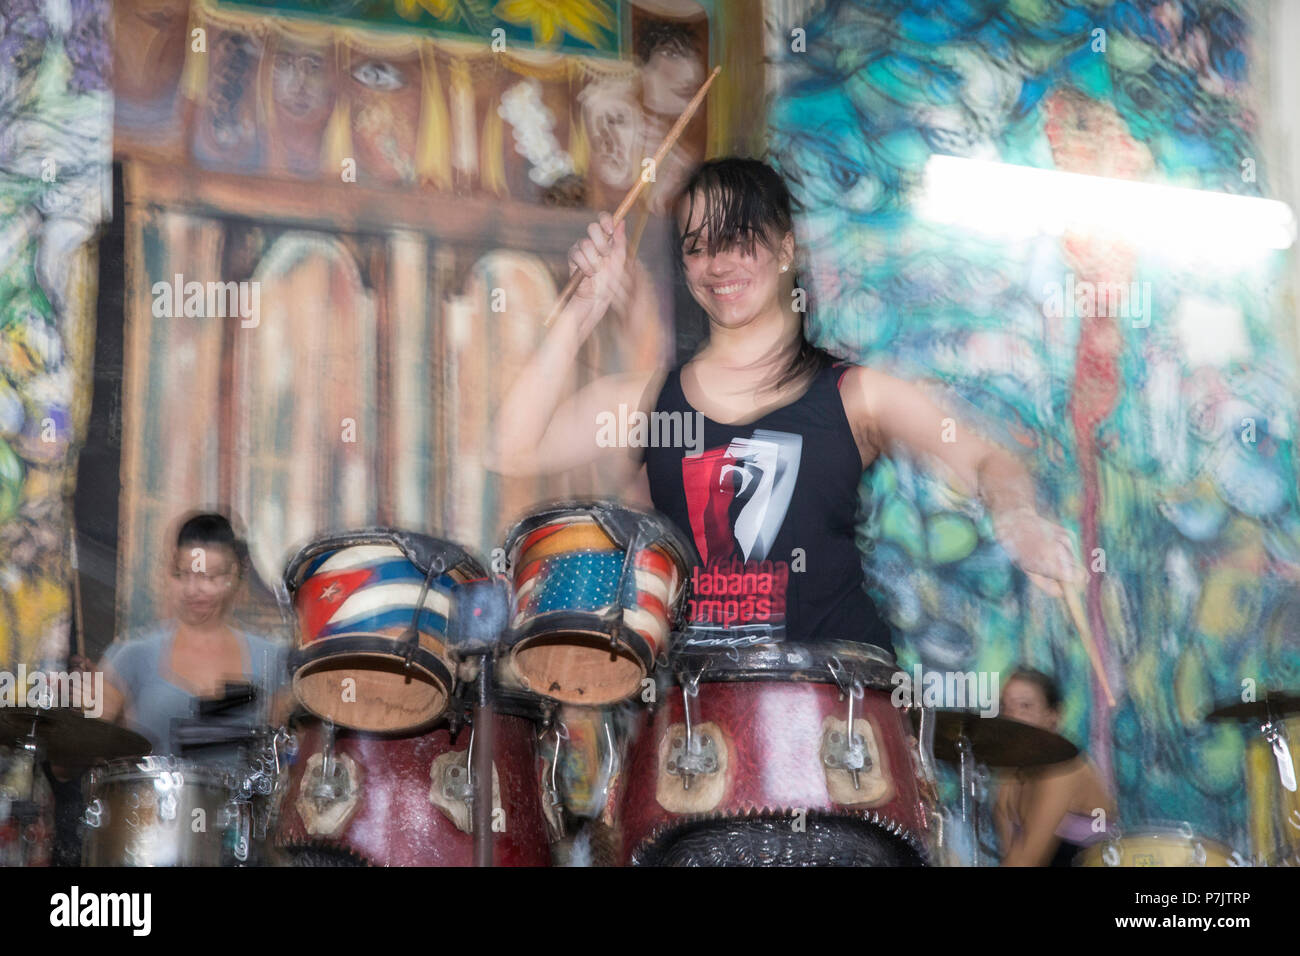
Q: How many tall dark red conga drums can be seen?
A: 2